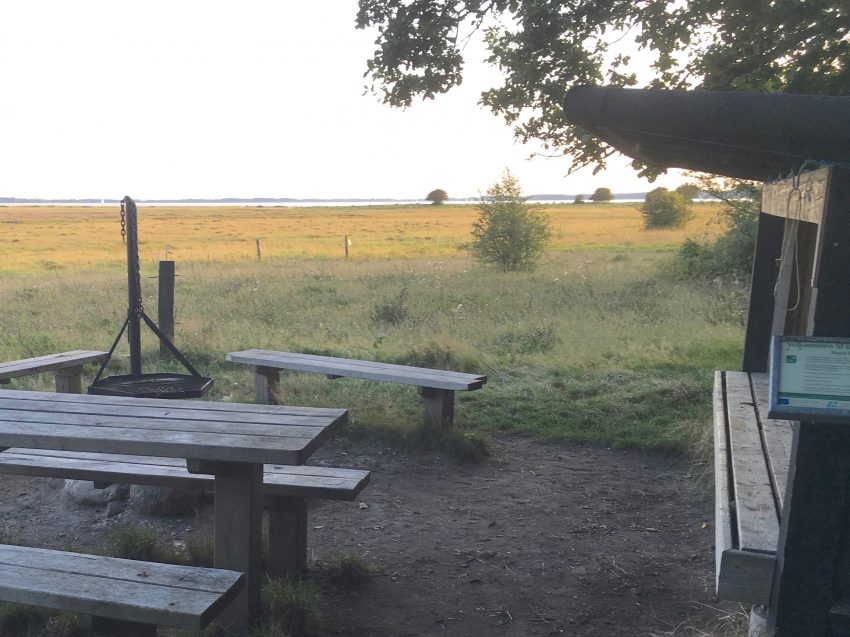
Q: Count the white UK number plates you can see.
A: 0